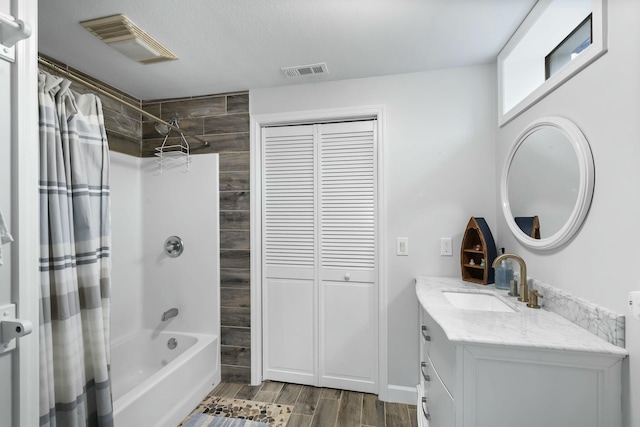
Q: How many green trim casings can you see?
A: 0